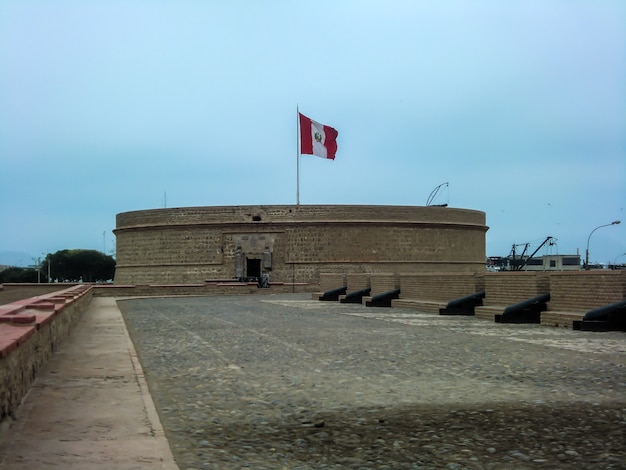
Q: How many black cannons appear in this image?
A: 6